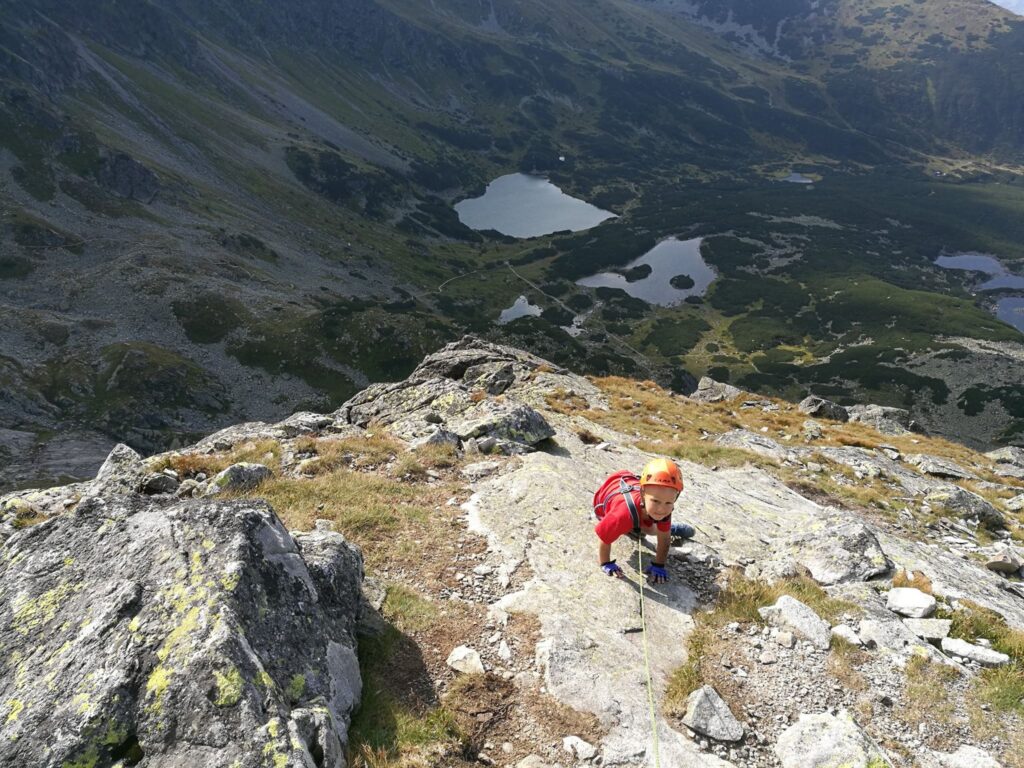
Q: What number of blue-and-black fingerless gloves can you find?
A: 2